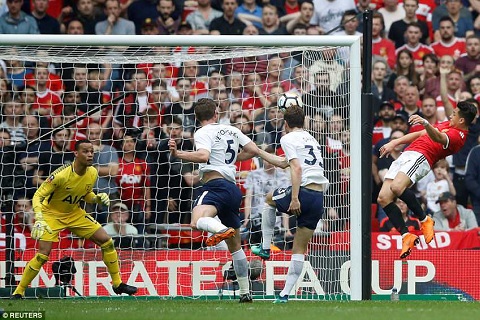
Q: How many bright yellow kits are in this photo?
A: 1